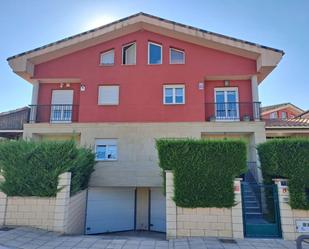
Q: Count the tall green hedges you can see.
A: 3